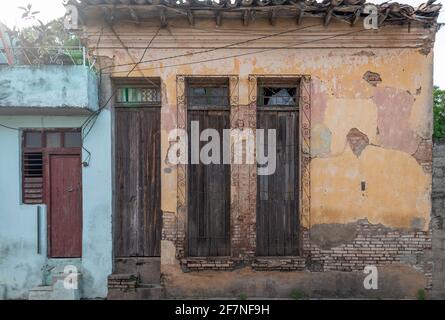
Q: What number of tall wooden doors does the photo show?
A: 3